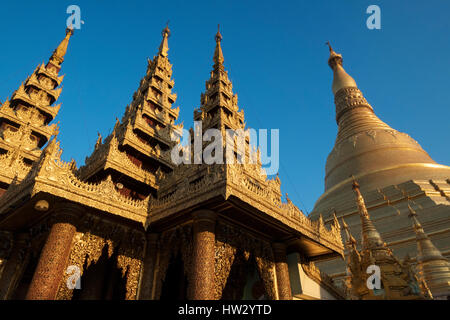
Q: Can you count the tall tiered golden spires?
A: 3